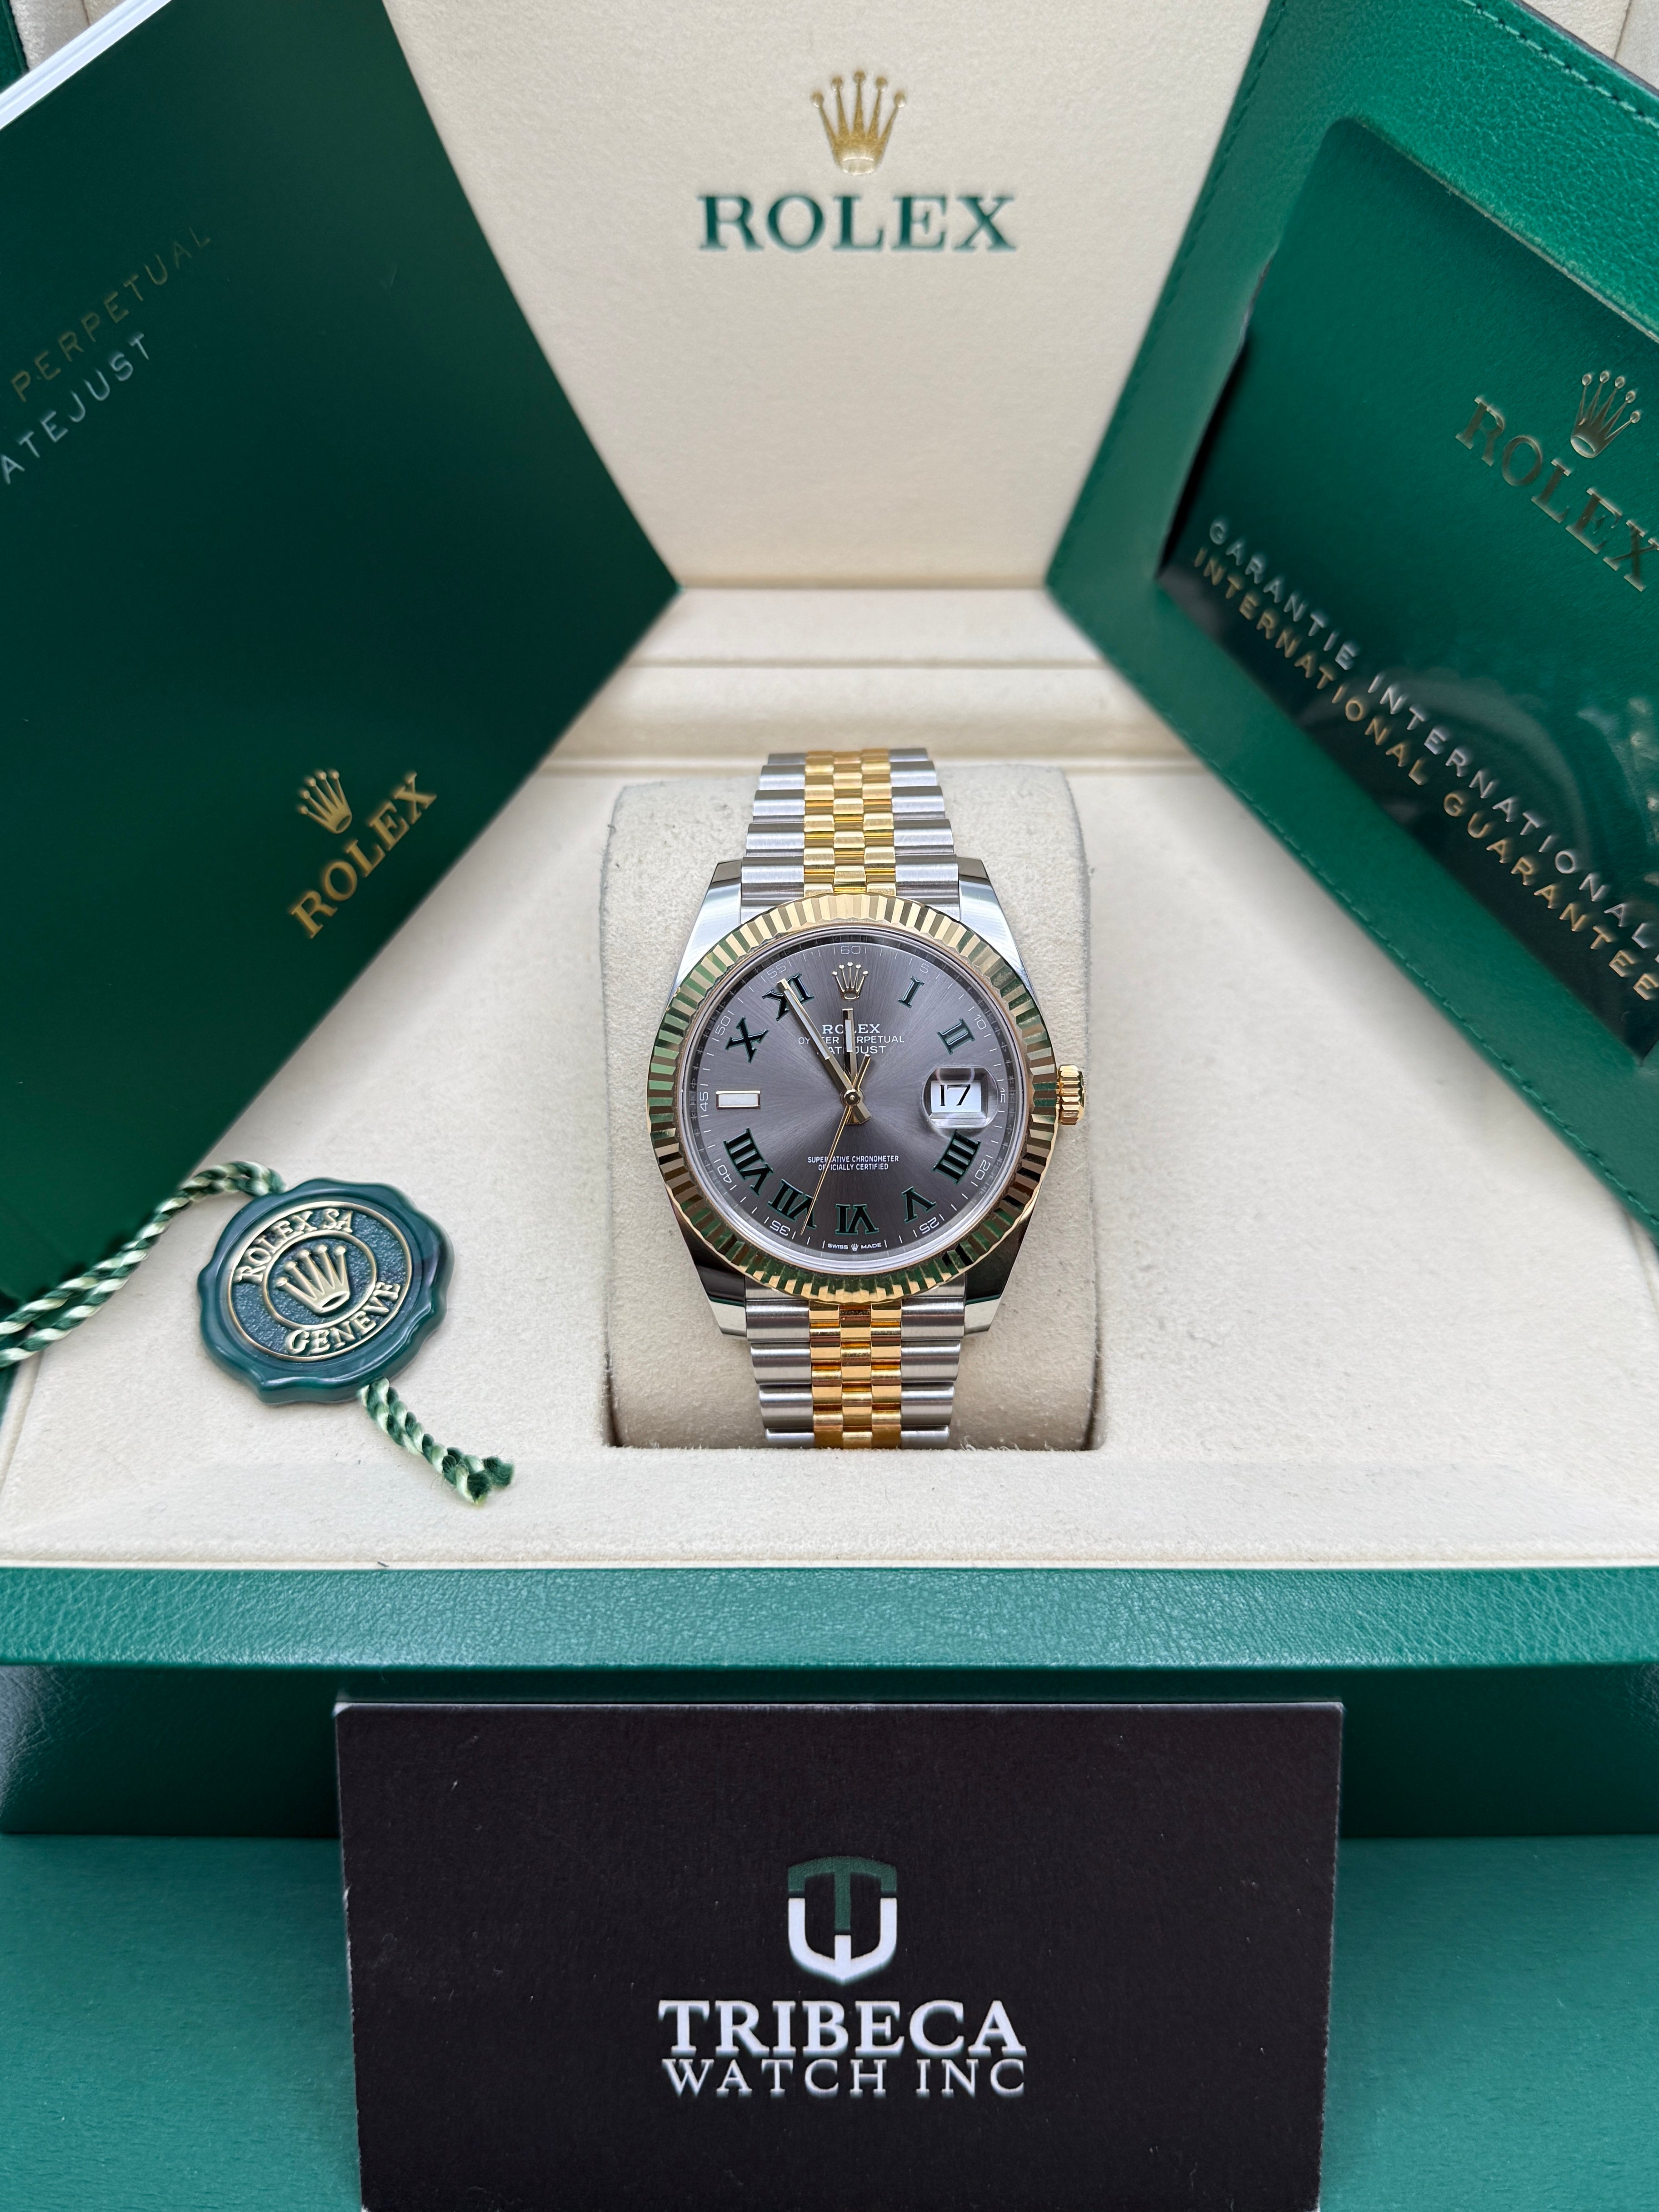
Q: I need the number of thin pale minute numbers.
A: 11